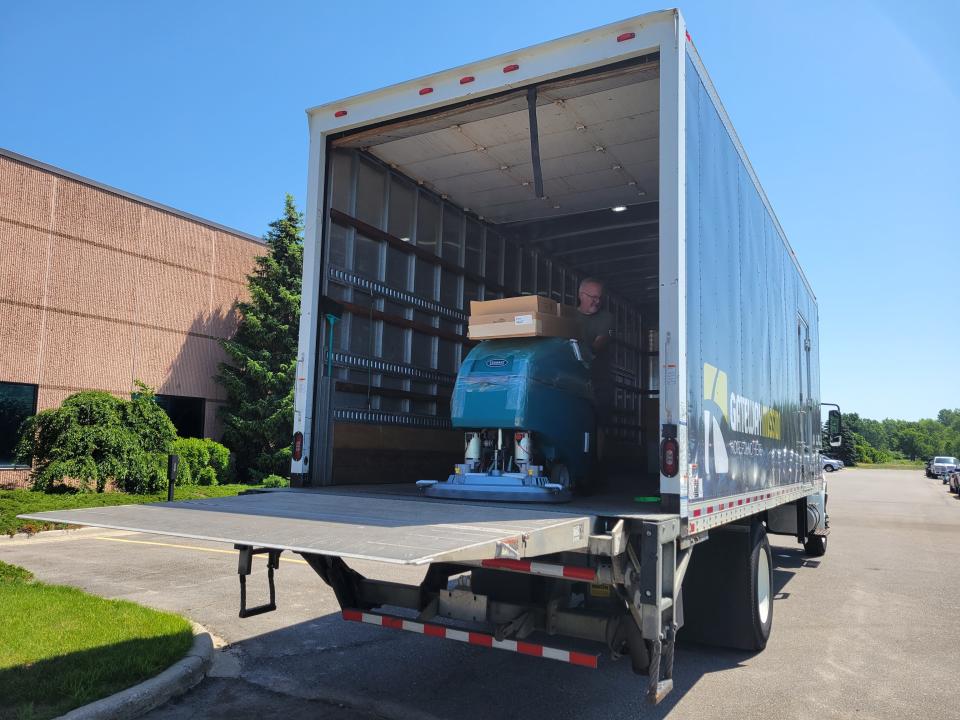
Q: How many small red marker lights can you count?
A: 5